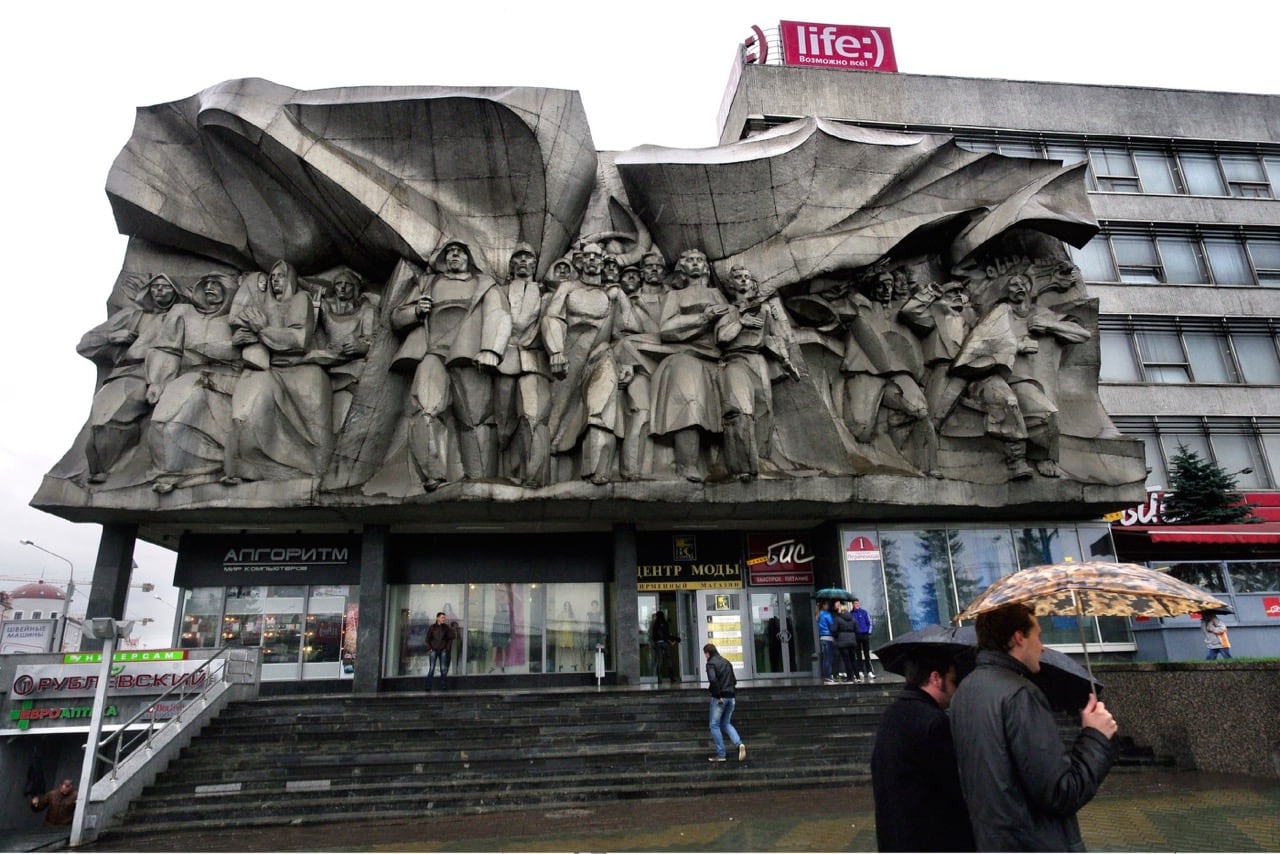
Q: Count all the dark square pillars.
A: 3